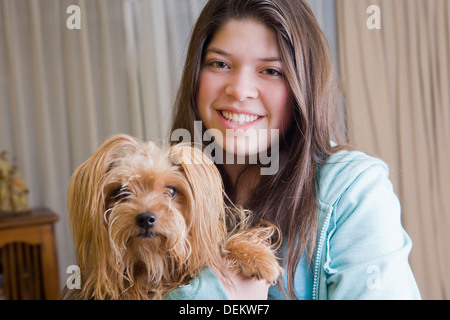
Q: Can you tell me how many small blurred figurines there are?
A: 2